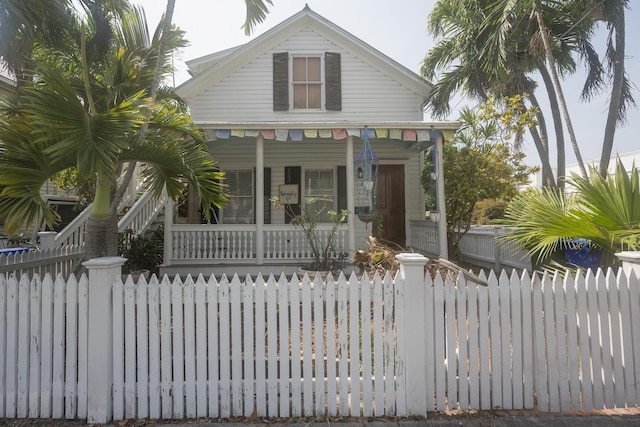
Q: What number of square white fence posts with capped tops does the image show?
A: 3